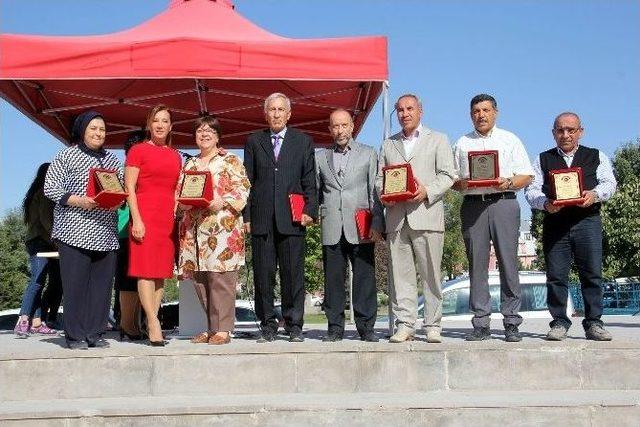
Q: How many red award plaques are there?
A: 7